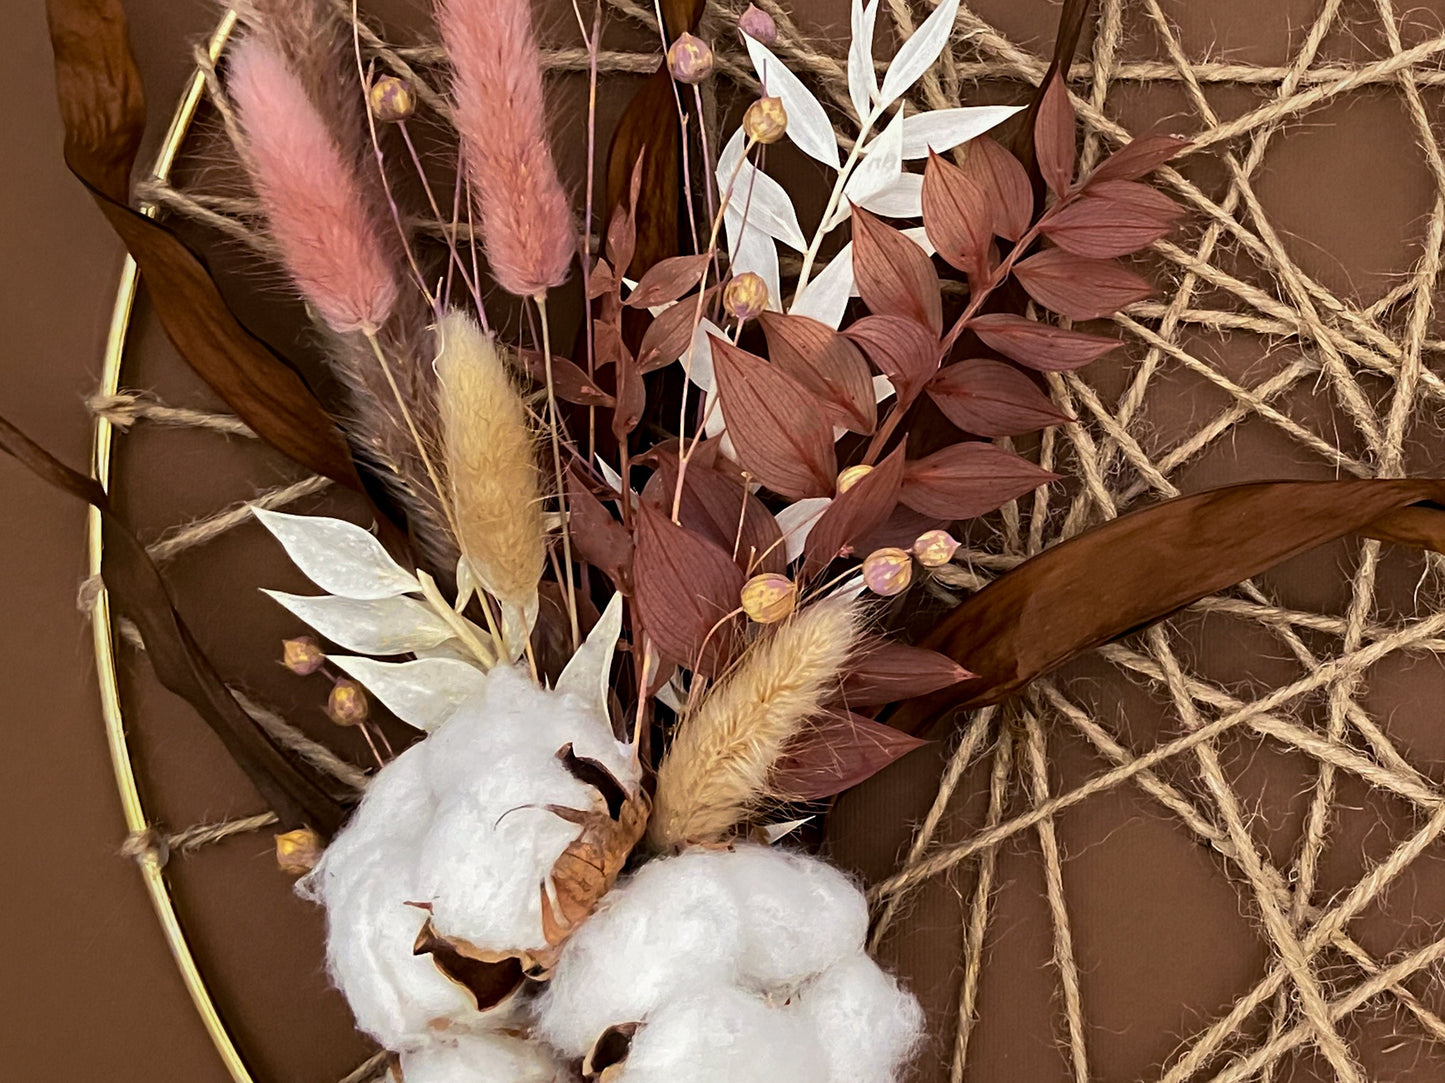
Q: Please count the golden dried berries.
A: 12